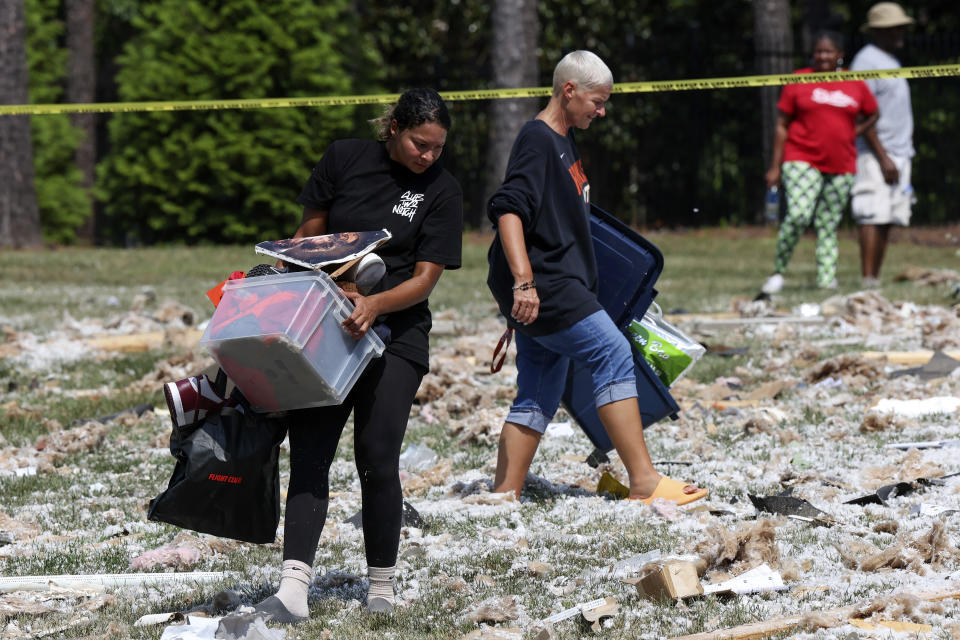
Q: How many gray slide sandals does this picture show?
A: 2